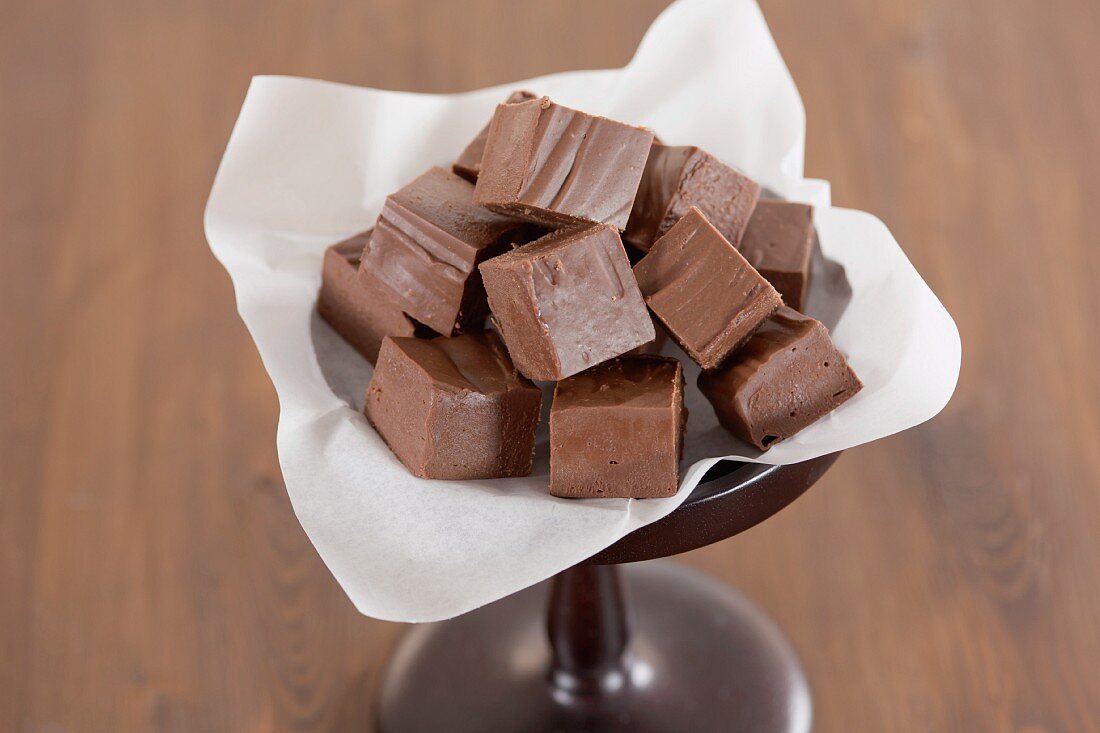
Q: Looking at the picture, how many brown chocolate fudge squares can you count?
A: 11